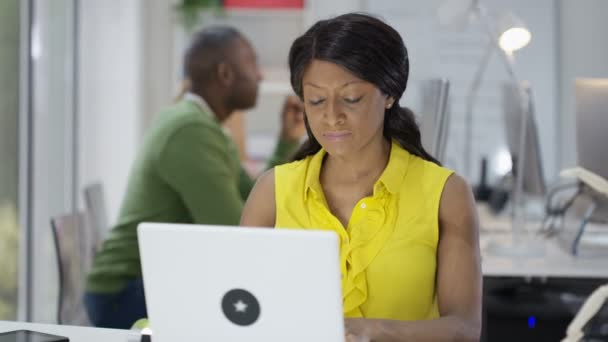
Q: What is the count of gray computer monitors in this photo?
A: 3